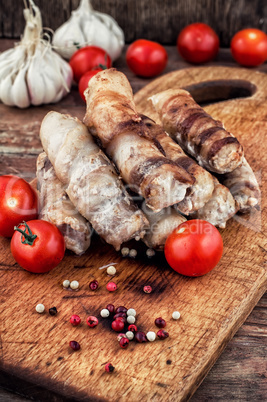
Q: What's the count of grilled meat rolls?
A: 8